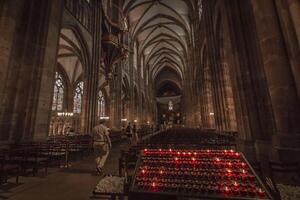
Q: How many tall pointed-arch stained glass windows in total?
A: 3